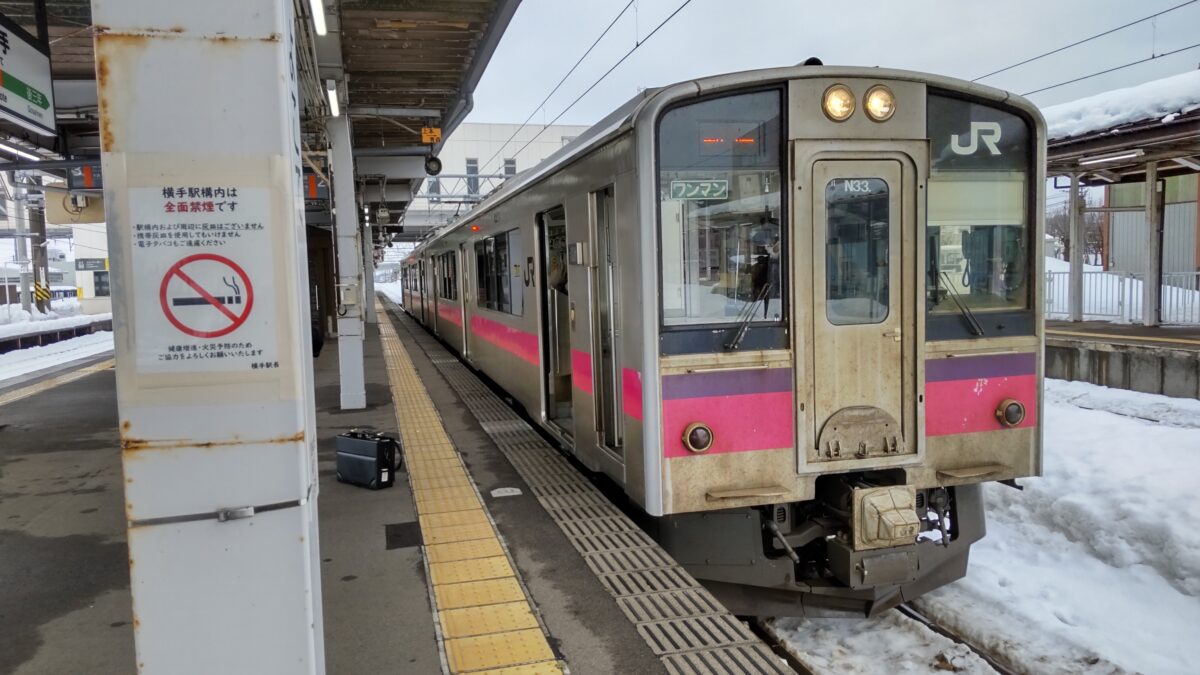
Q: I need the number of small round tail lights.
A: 2